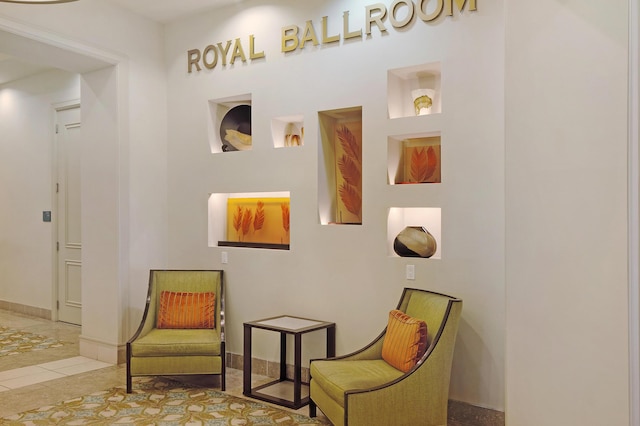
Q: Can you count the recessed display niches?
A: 7